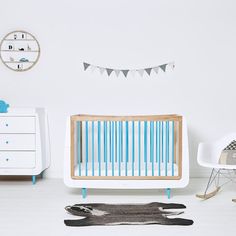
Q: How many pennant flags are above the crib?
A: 12